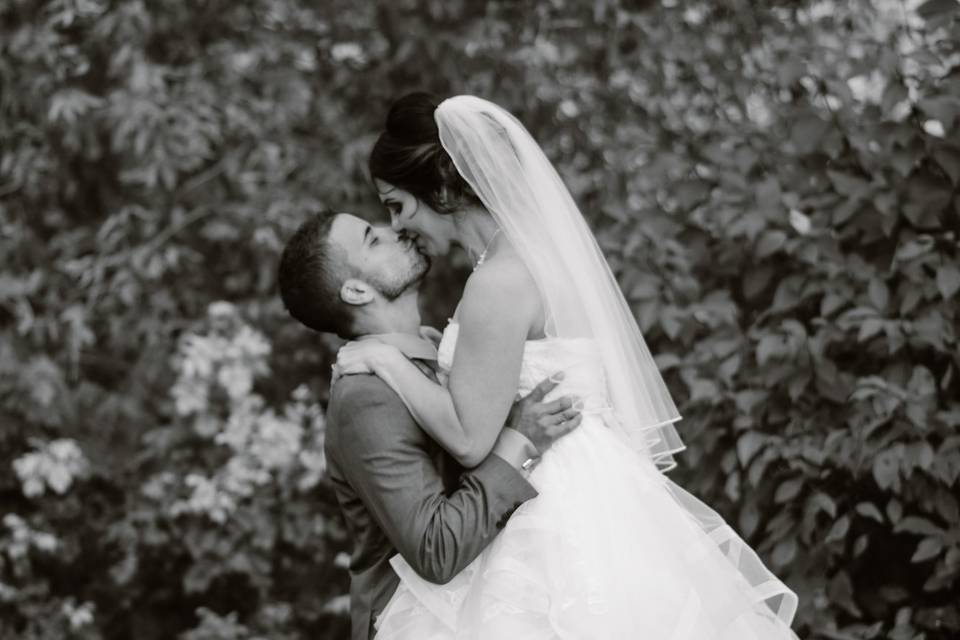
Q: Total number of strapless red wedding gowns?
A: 0